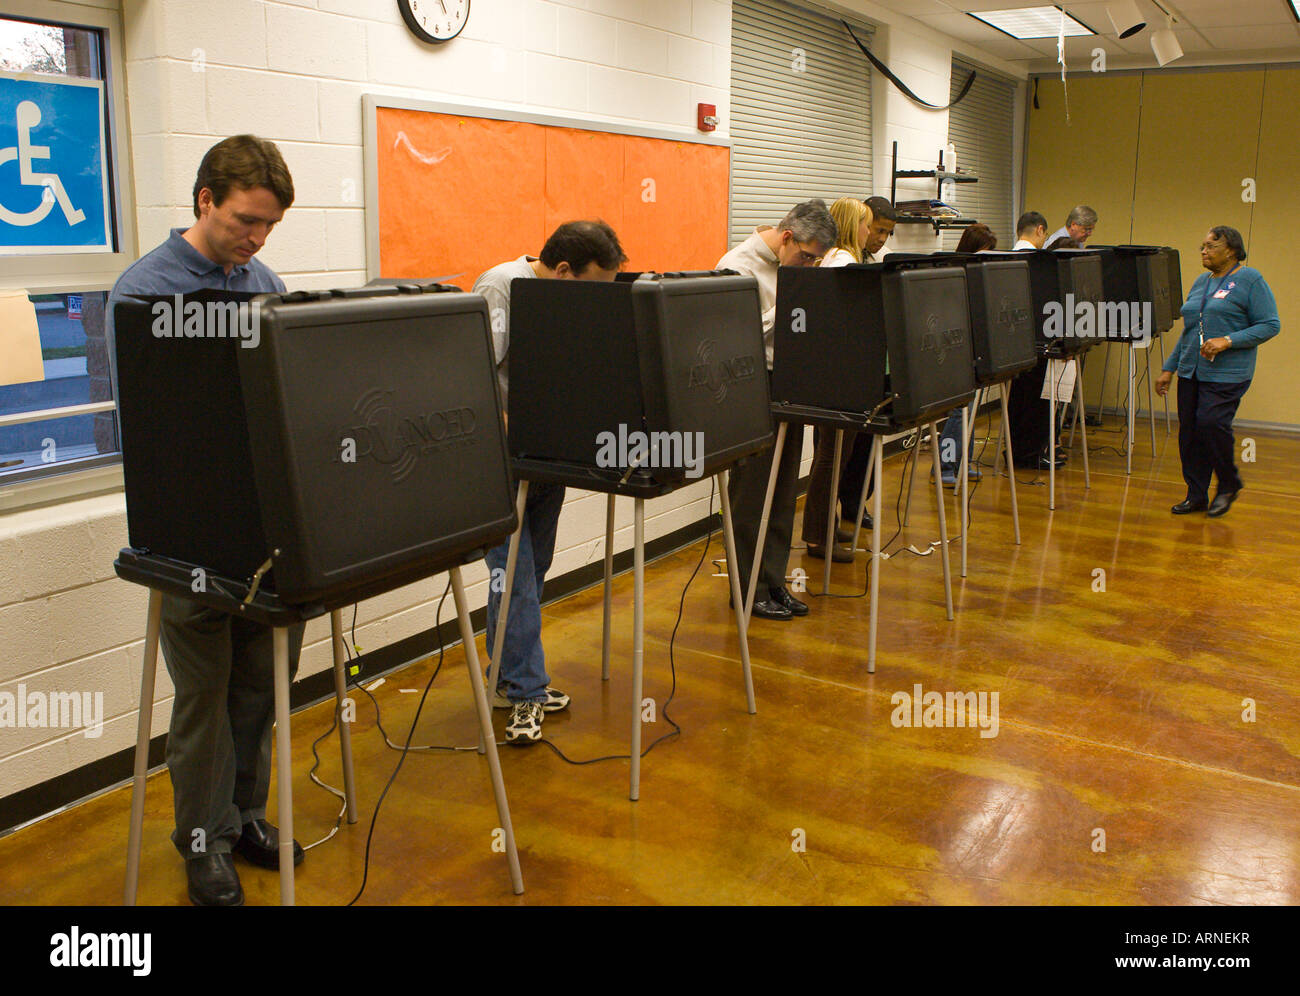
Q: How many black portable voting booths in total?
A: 7